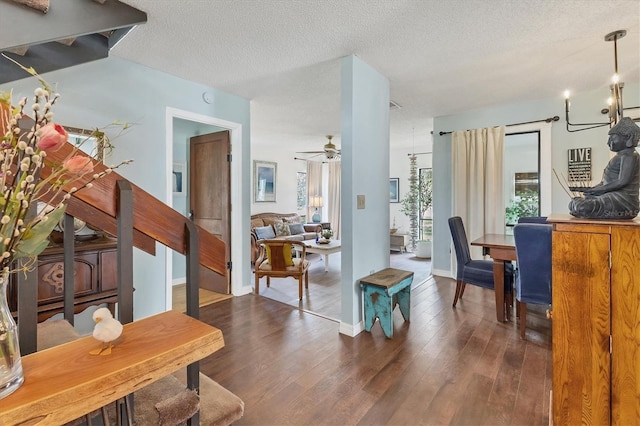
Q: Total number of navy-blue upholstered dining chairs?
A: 3